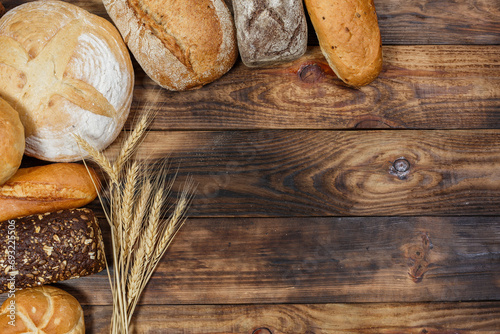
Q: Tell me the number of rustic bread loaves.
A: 8